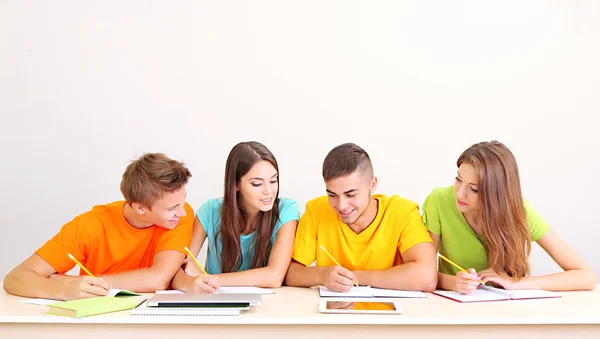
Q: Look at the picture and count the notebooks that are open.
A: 4